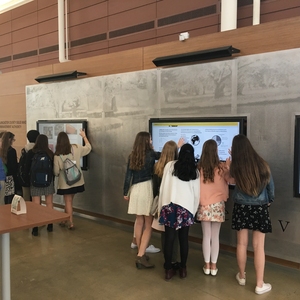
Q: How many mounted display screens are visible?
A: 3